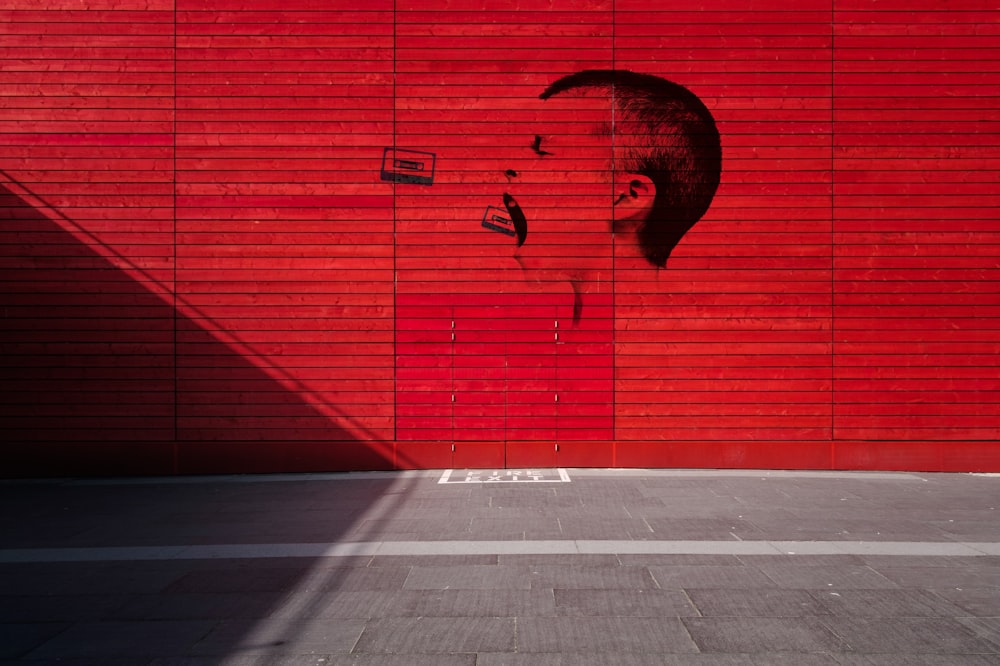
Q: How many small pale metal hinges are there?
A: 8